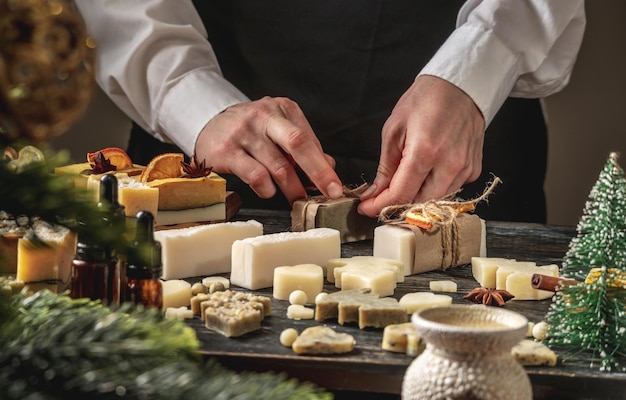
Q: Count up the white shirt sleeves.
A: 2